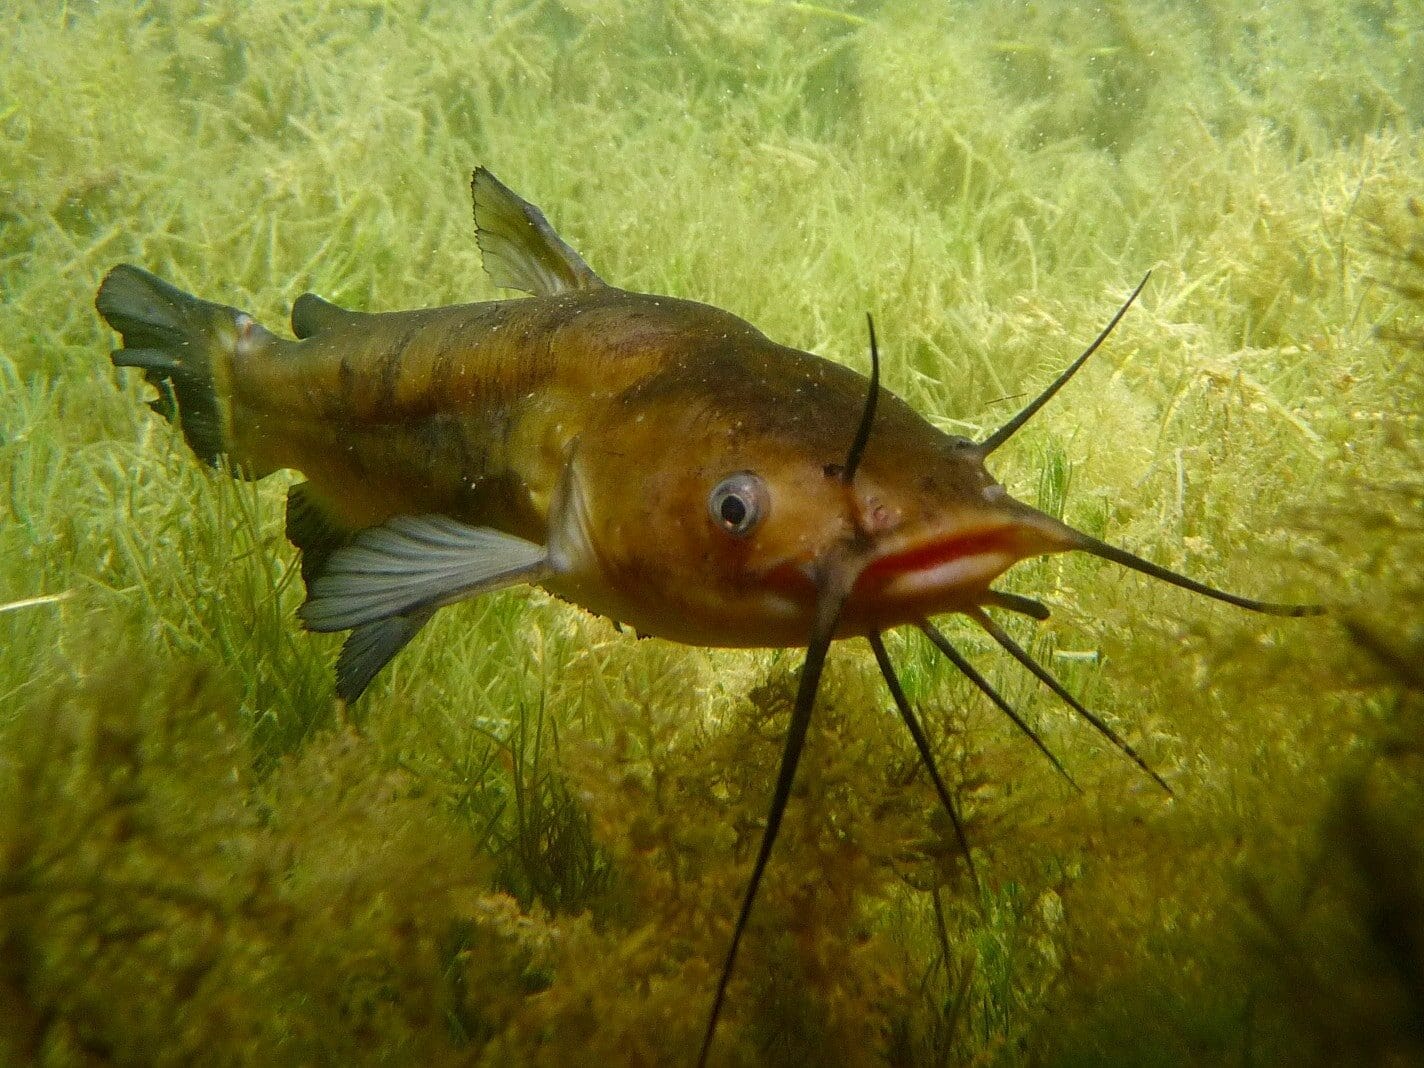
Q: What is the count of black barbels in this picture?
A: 8